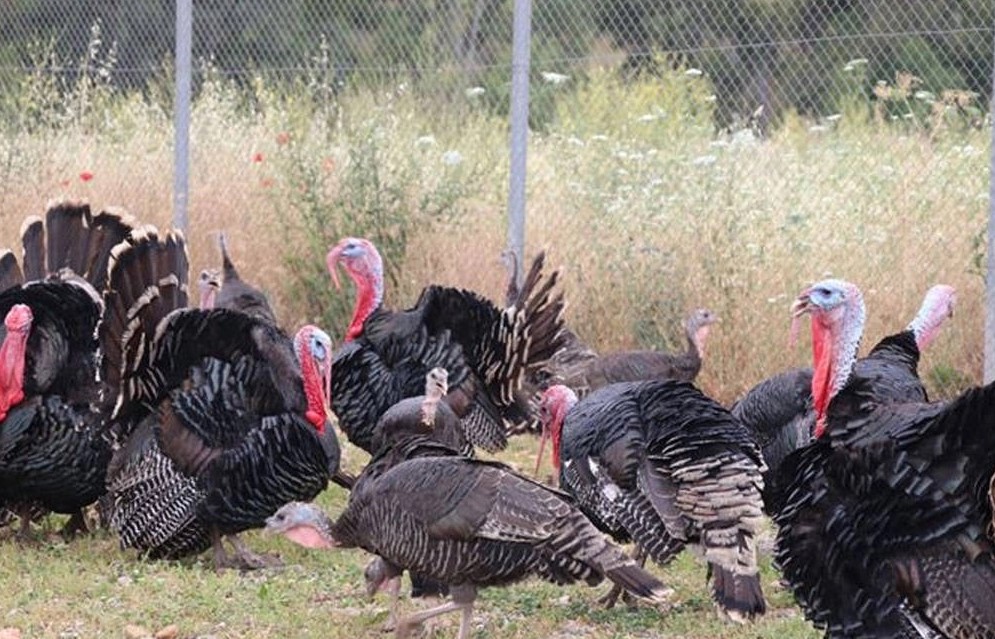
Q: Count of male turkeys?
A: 6